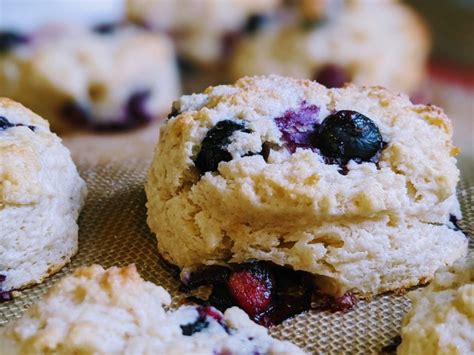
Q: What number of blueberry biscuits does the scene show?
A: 7